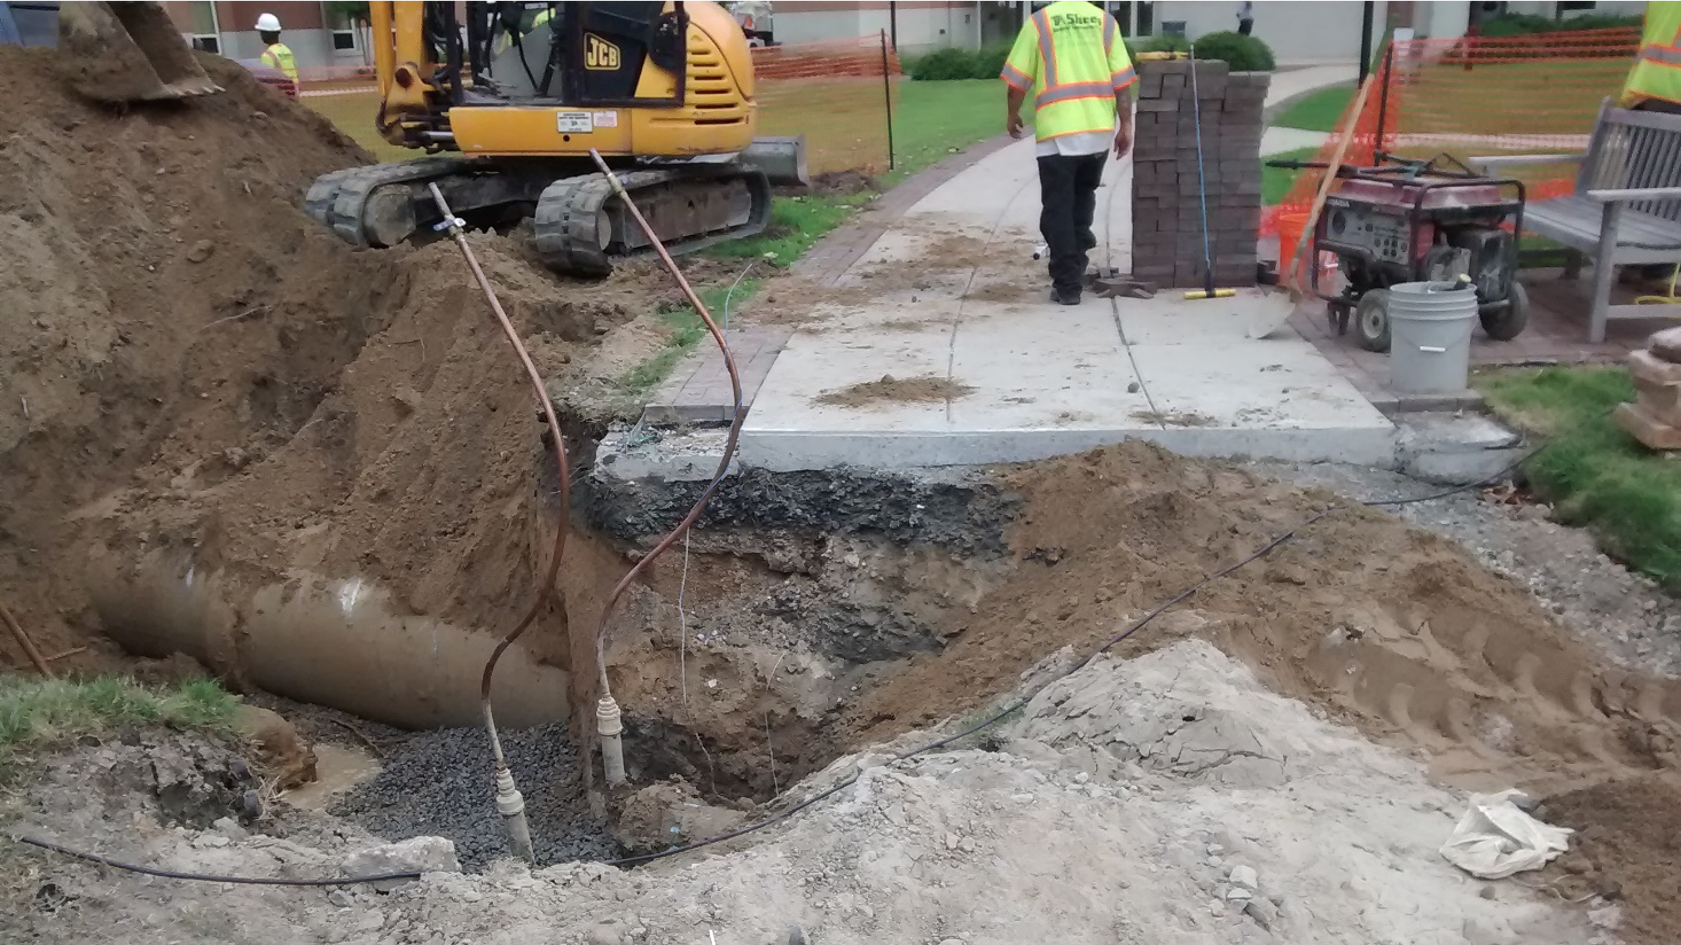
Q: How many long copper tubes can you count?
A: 2